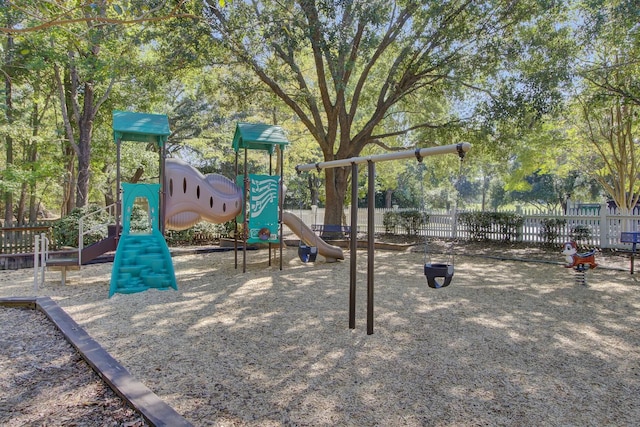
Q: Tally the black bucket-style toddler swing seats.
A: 2